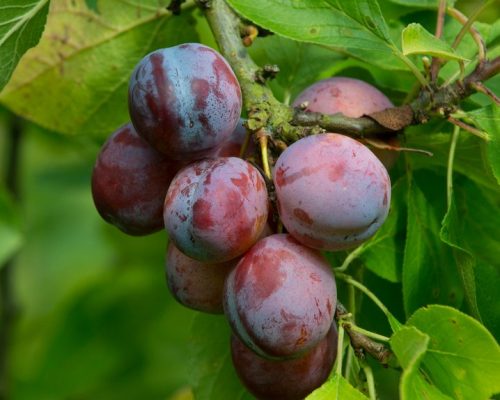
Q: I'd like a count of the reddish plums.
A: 9